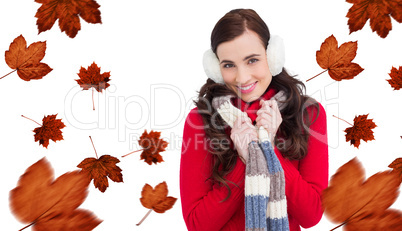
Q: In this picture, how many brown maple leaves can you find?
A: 14